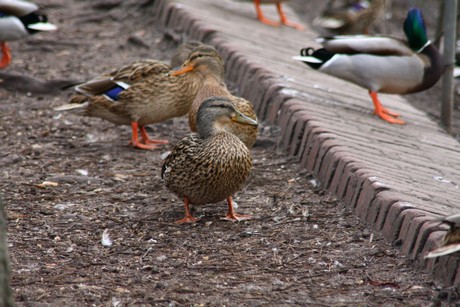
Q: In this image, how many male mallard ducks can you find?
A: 2